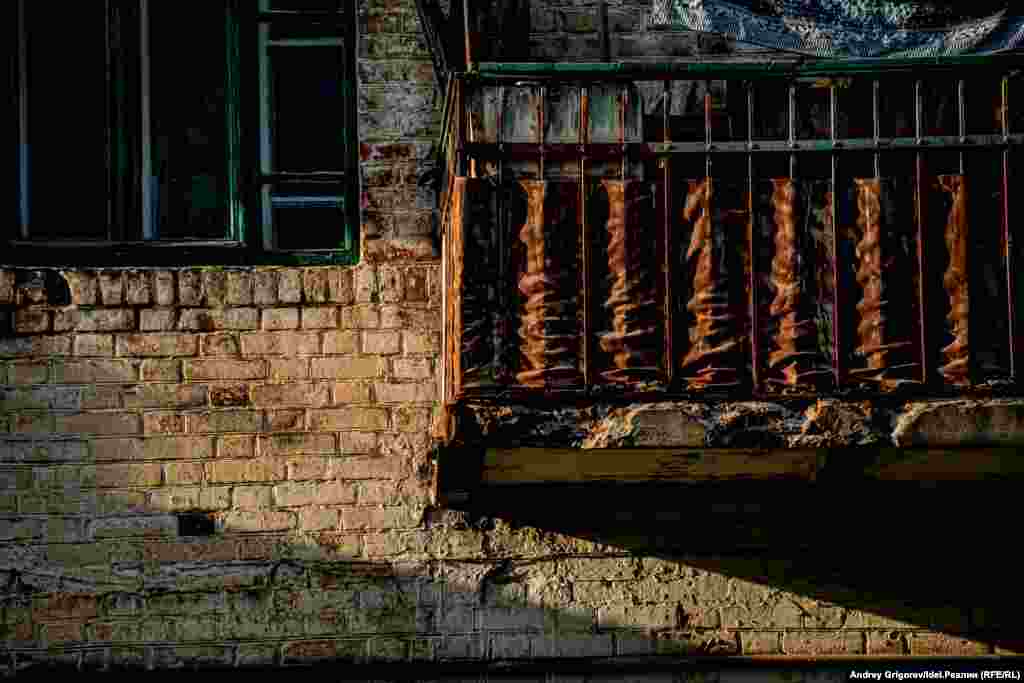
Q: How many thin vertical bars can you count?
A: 13